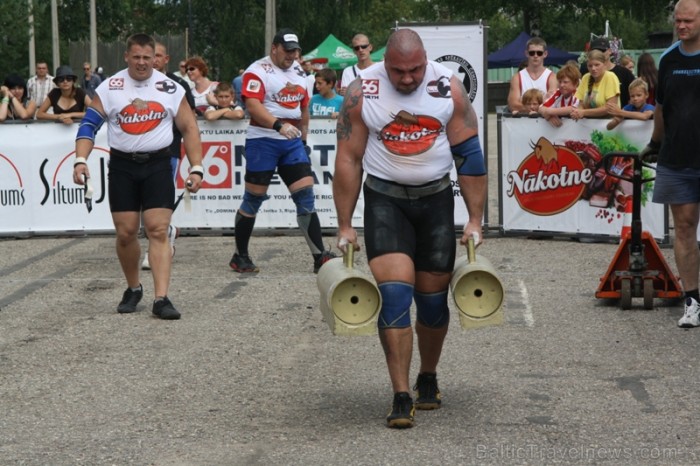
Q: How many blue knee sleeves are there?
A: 4